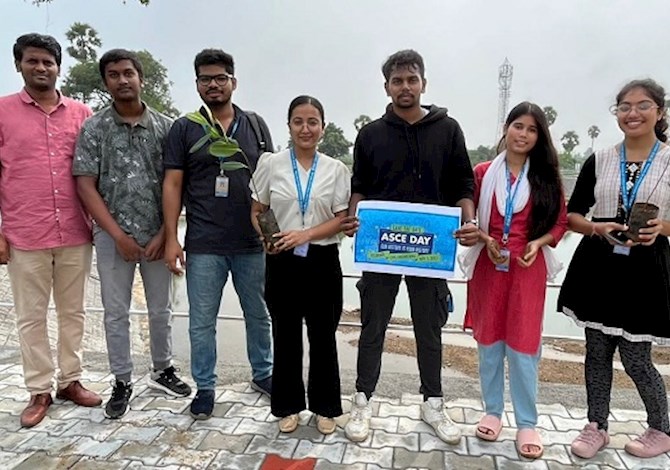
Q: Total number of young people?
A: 7